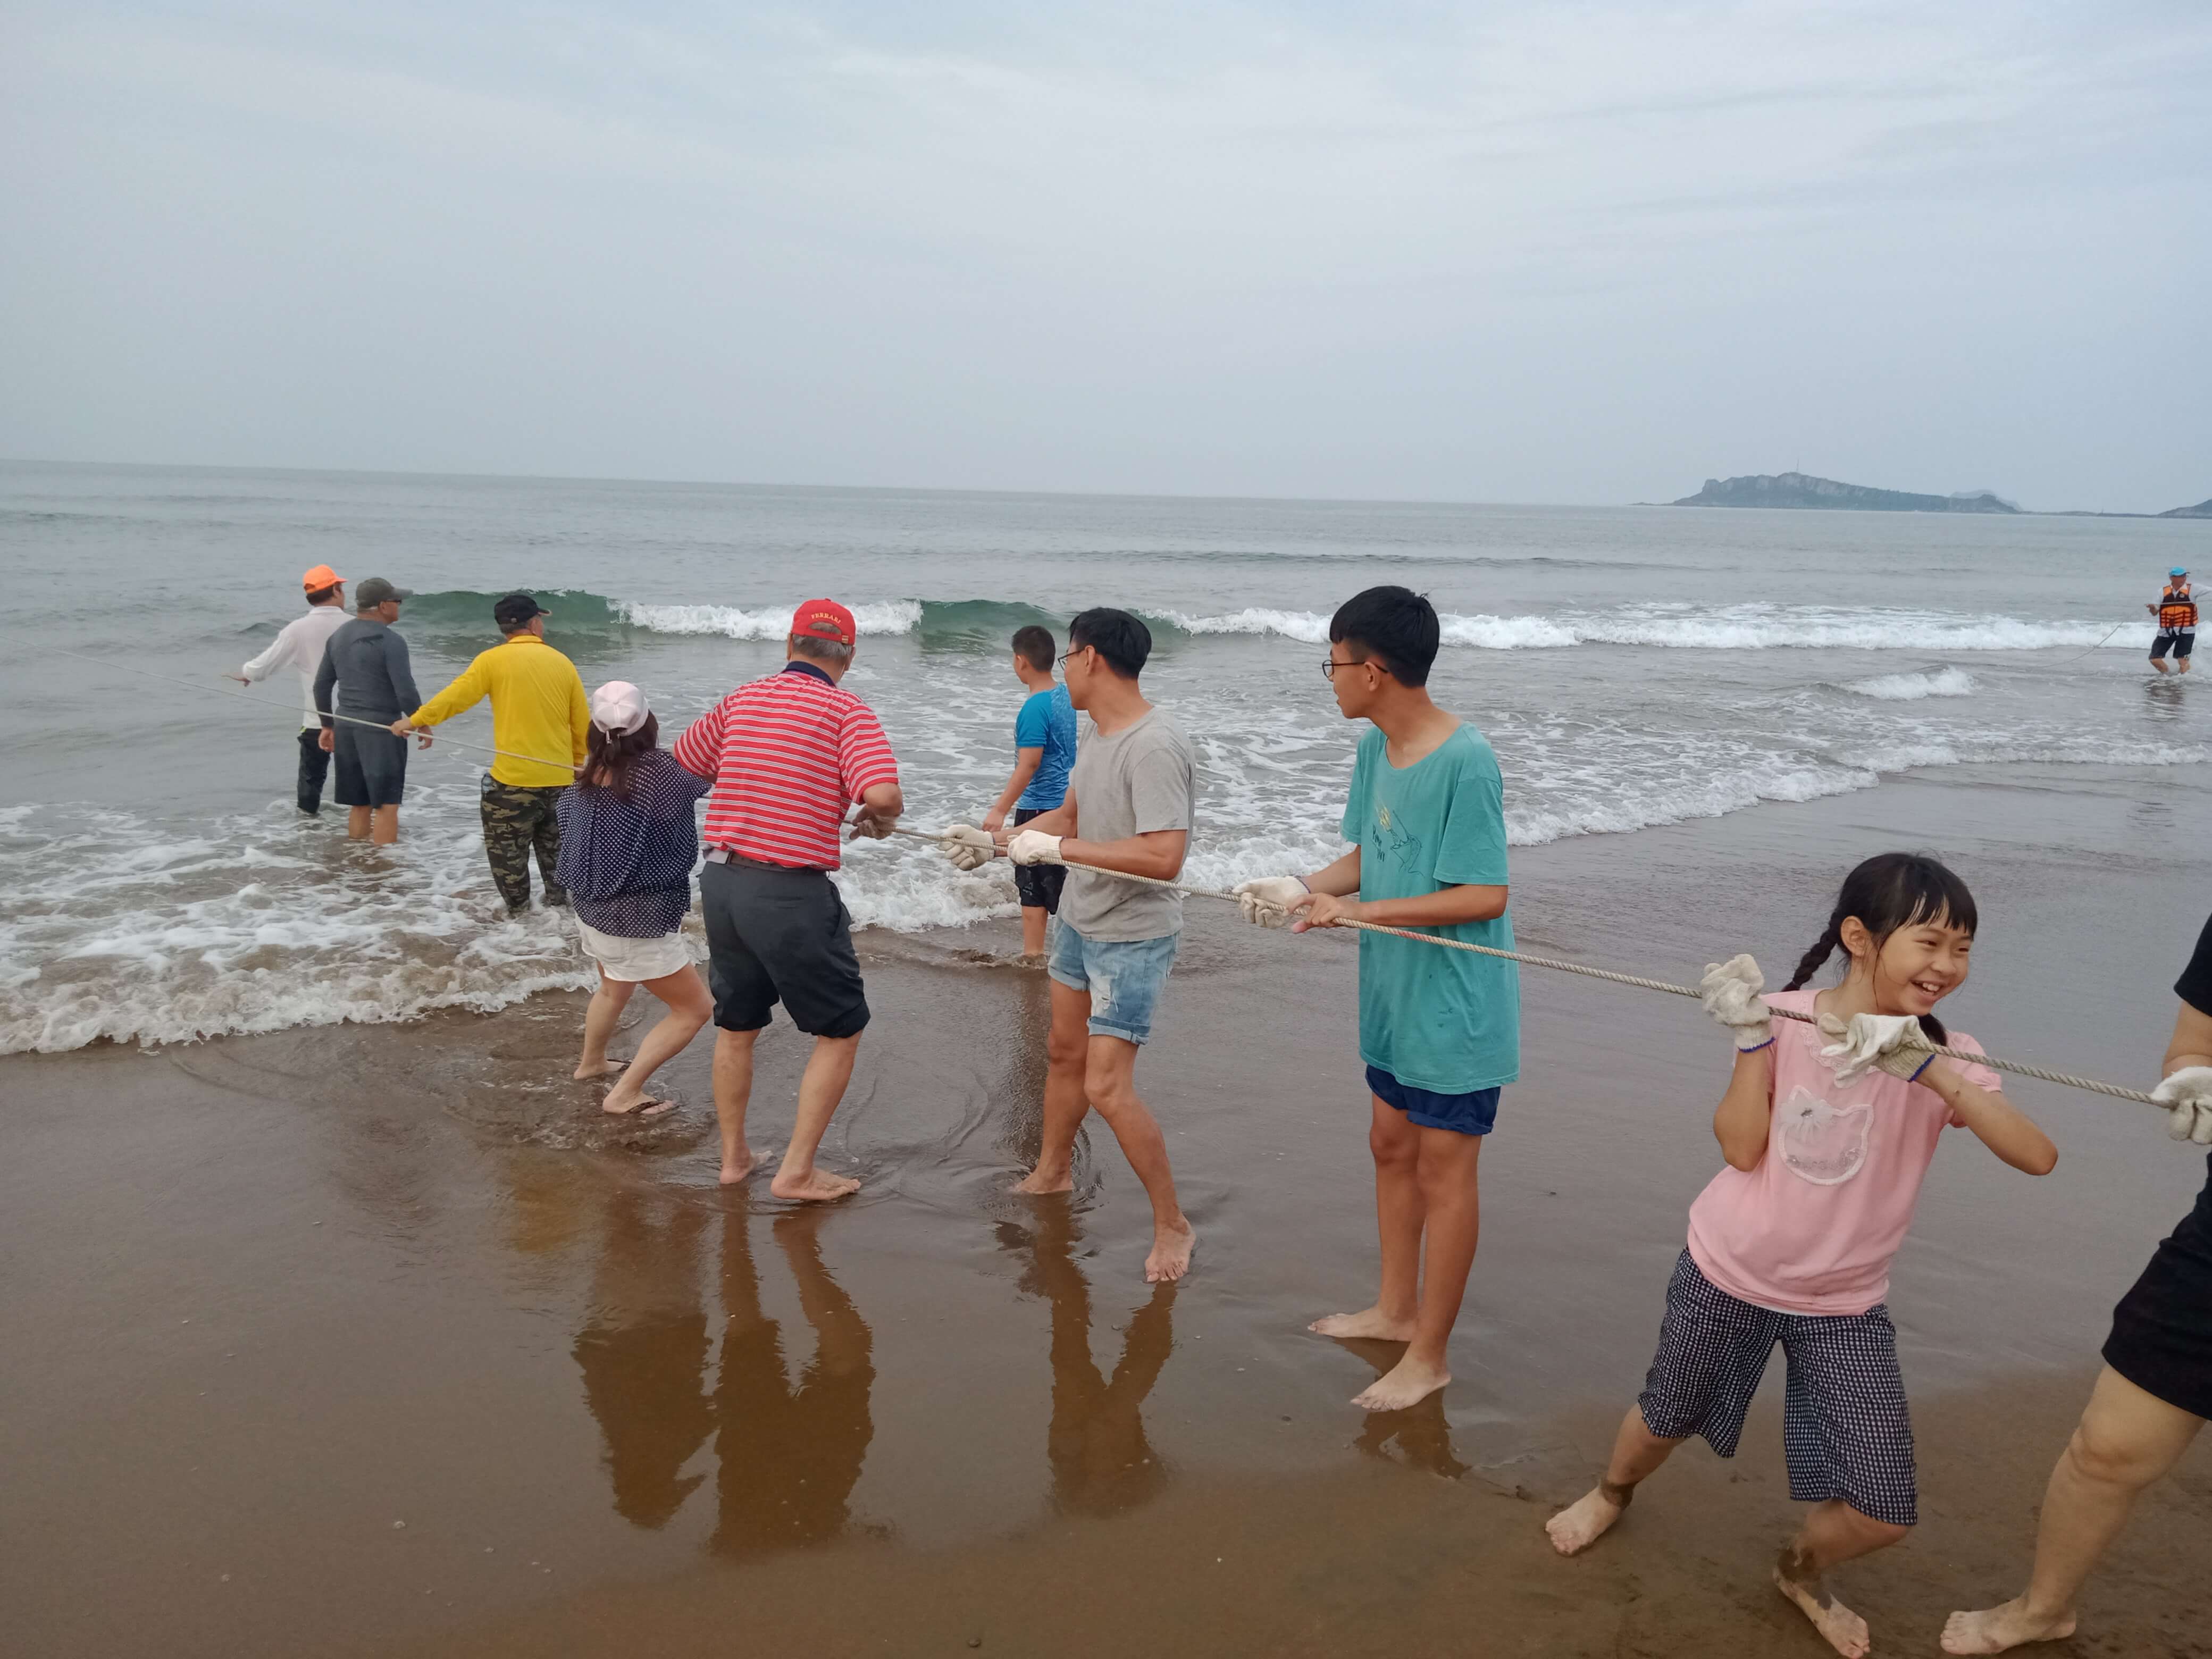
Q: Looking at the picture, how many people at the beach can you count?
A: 11